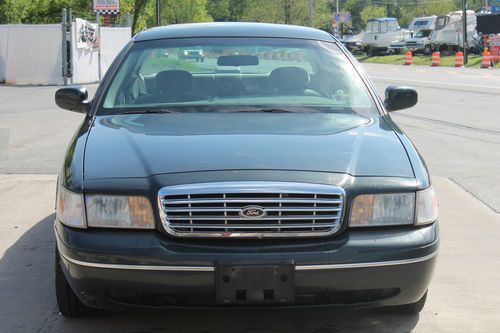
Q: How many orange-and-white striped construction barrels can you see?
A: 4